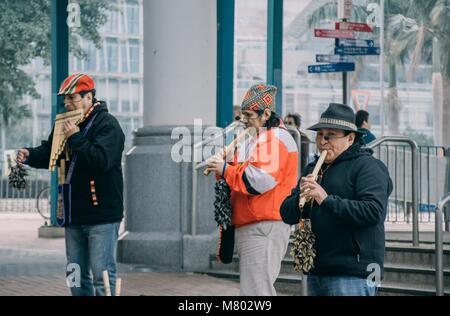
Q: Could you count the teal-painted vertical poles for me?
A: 3